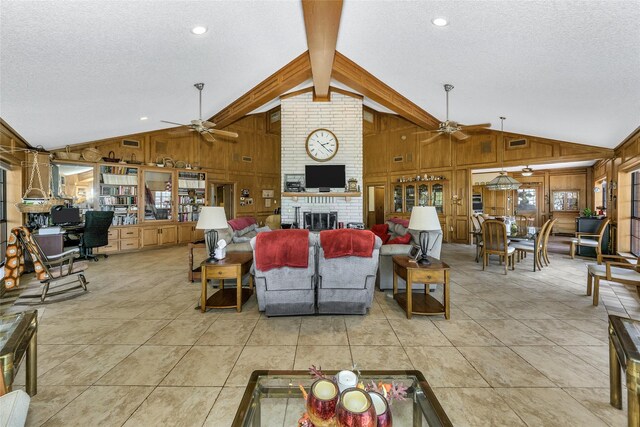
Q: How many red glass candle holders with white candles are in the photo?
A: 3